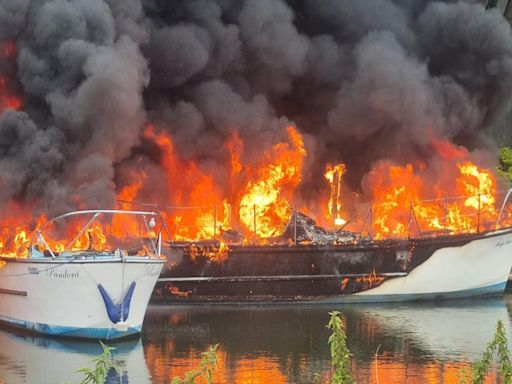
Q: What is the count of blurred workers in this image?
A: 0